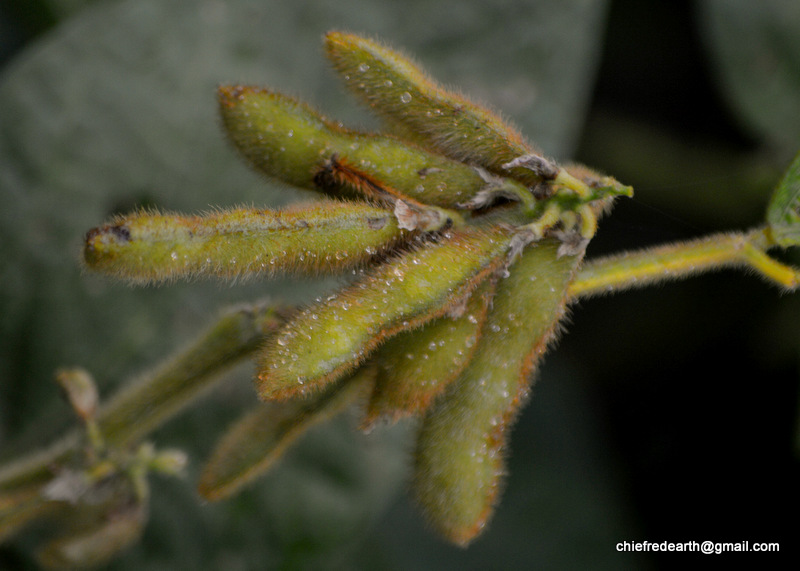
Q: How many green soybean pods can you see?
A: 7